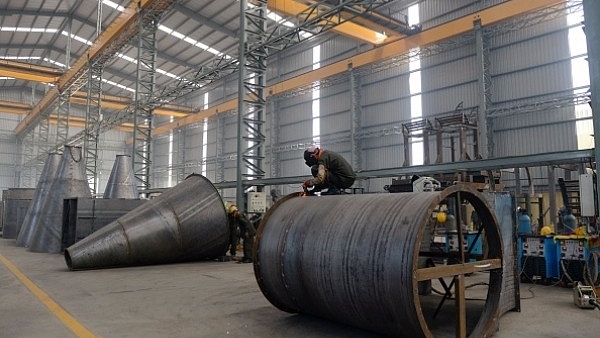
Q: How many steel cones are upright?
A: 3